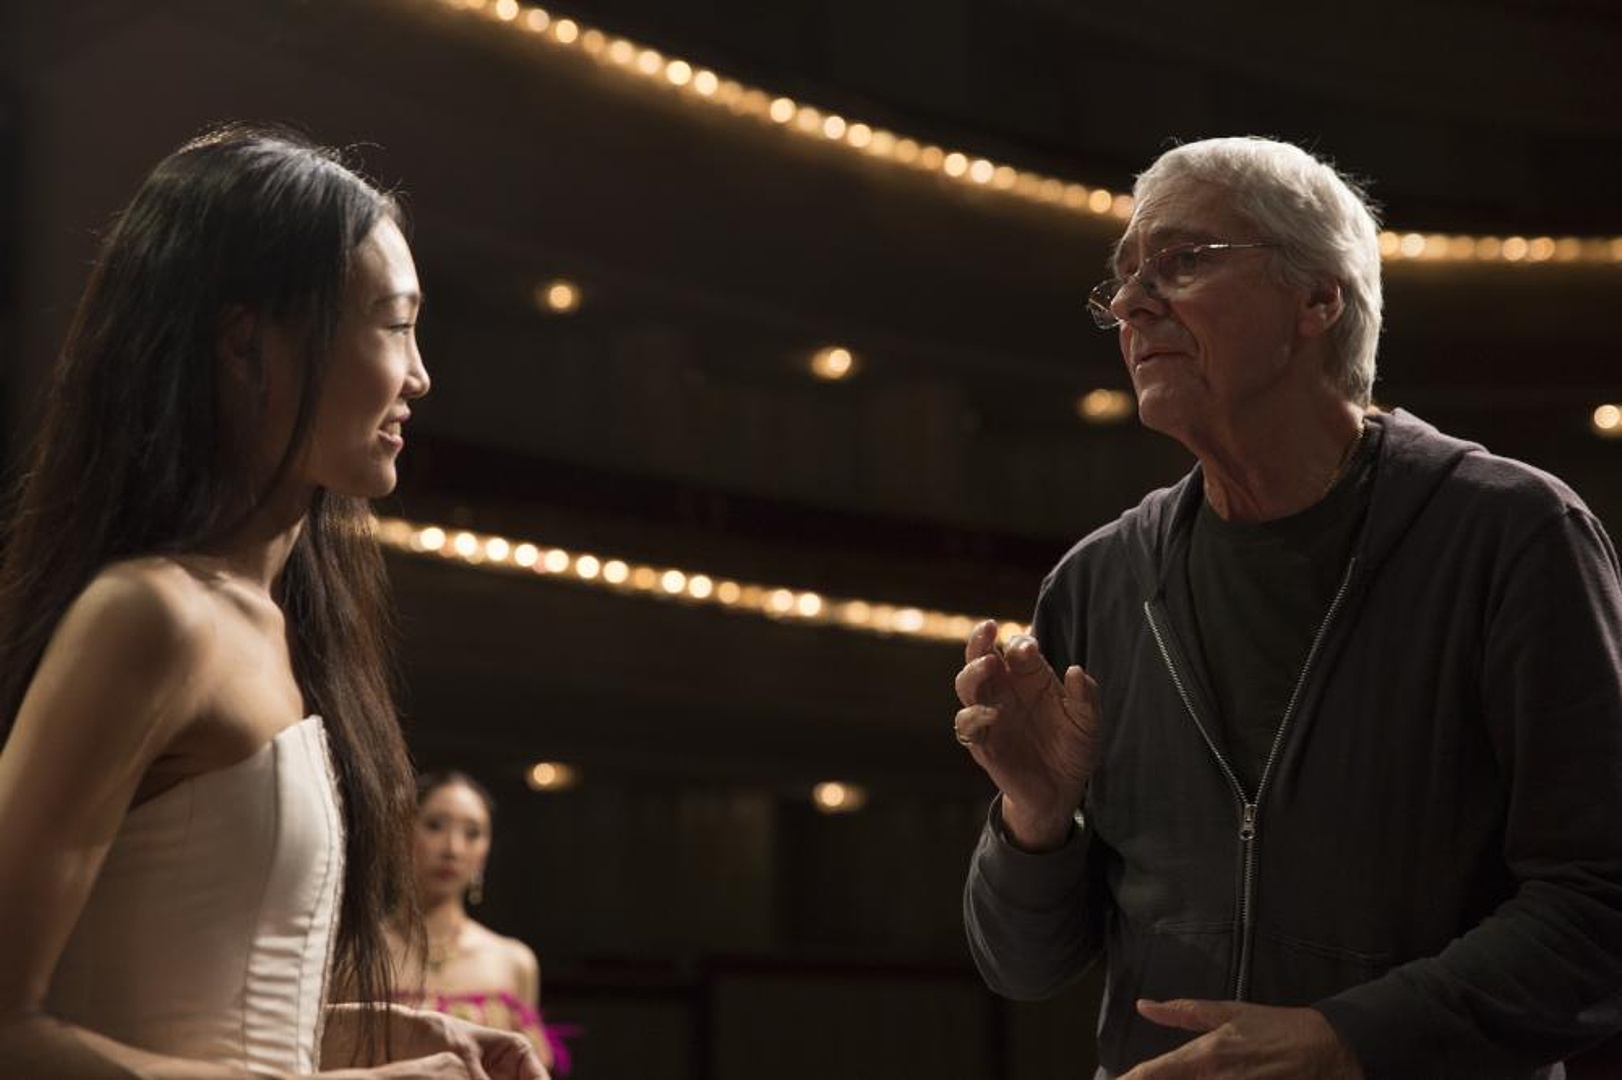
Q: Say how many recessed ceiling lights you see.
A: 6